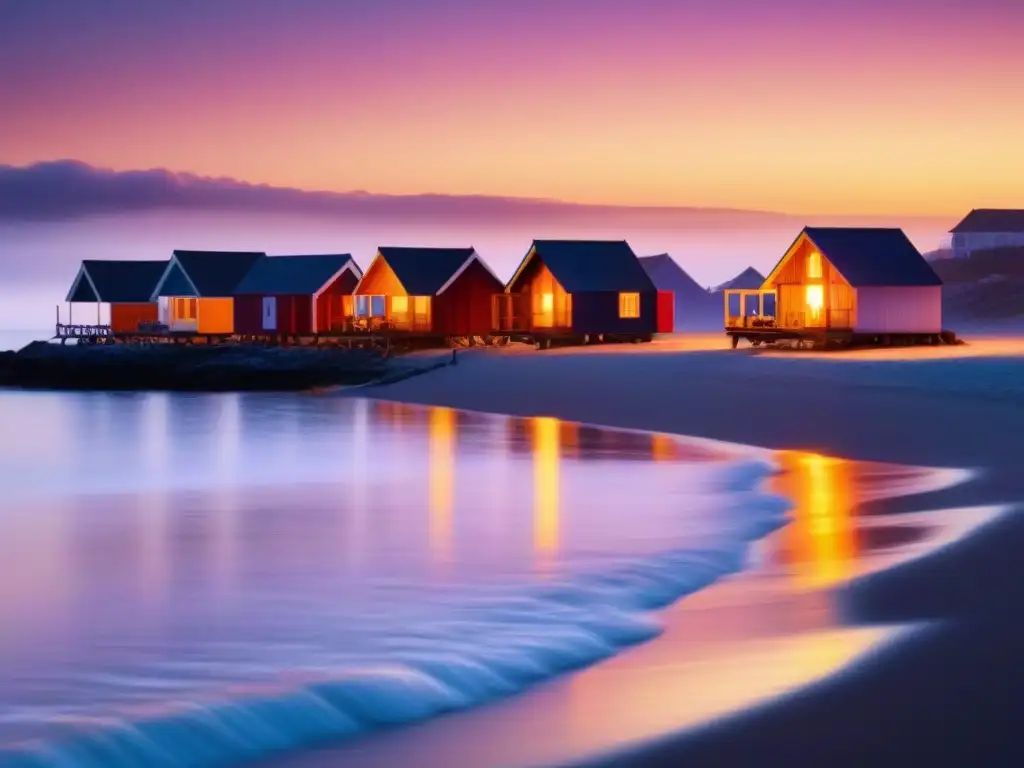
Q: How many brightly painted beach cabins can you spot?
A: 6